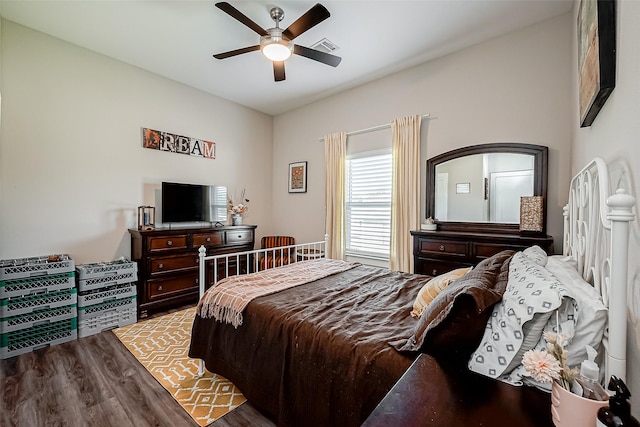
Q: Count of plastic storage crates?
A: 10